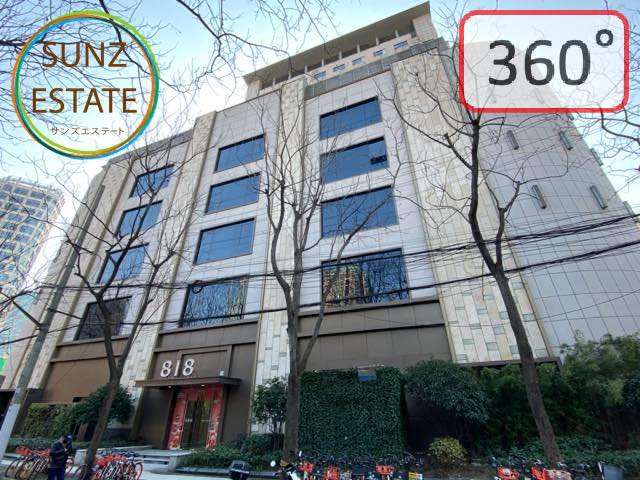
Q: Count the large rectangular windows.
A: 12